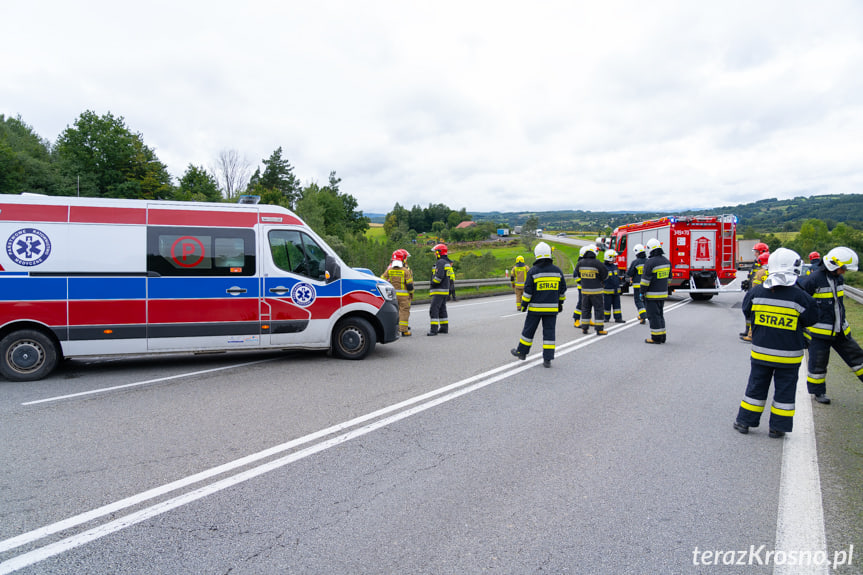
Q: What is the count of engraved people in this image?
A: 0